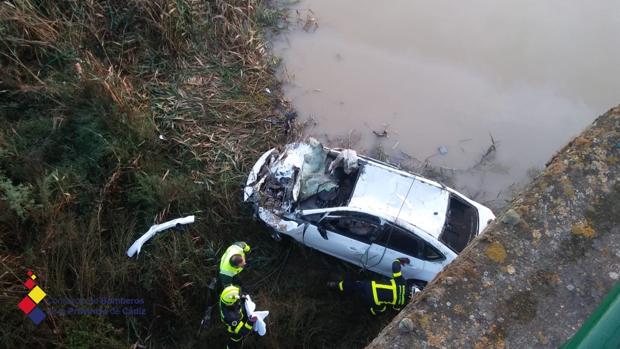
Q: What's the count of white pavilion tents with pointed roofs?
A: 0